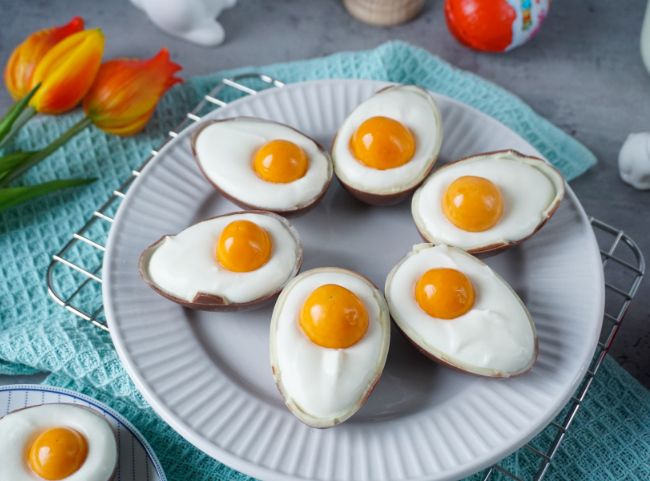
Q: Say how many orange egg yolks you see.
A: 7